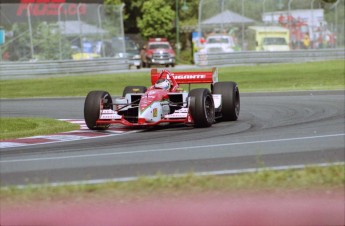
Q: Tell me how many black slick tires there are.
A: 4